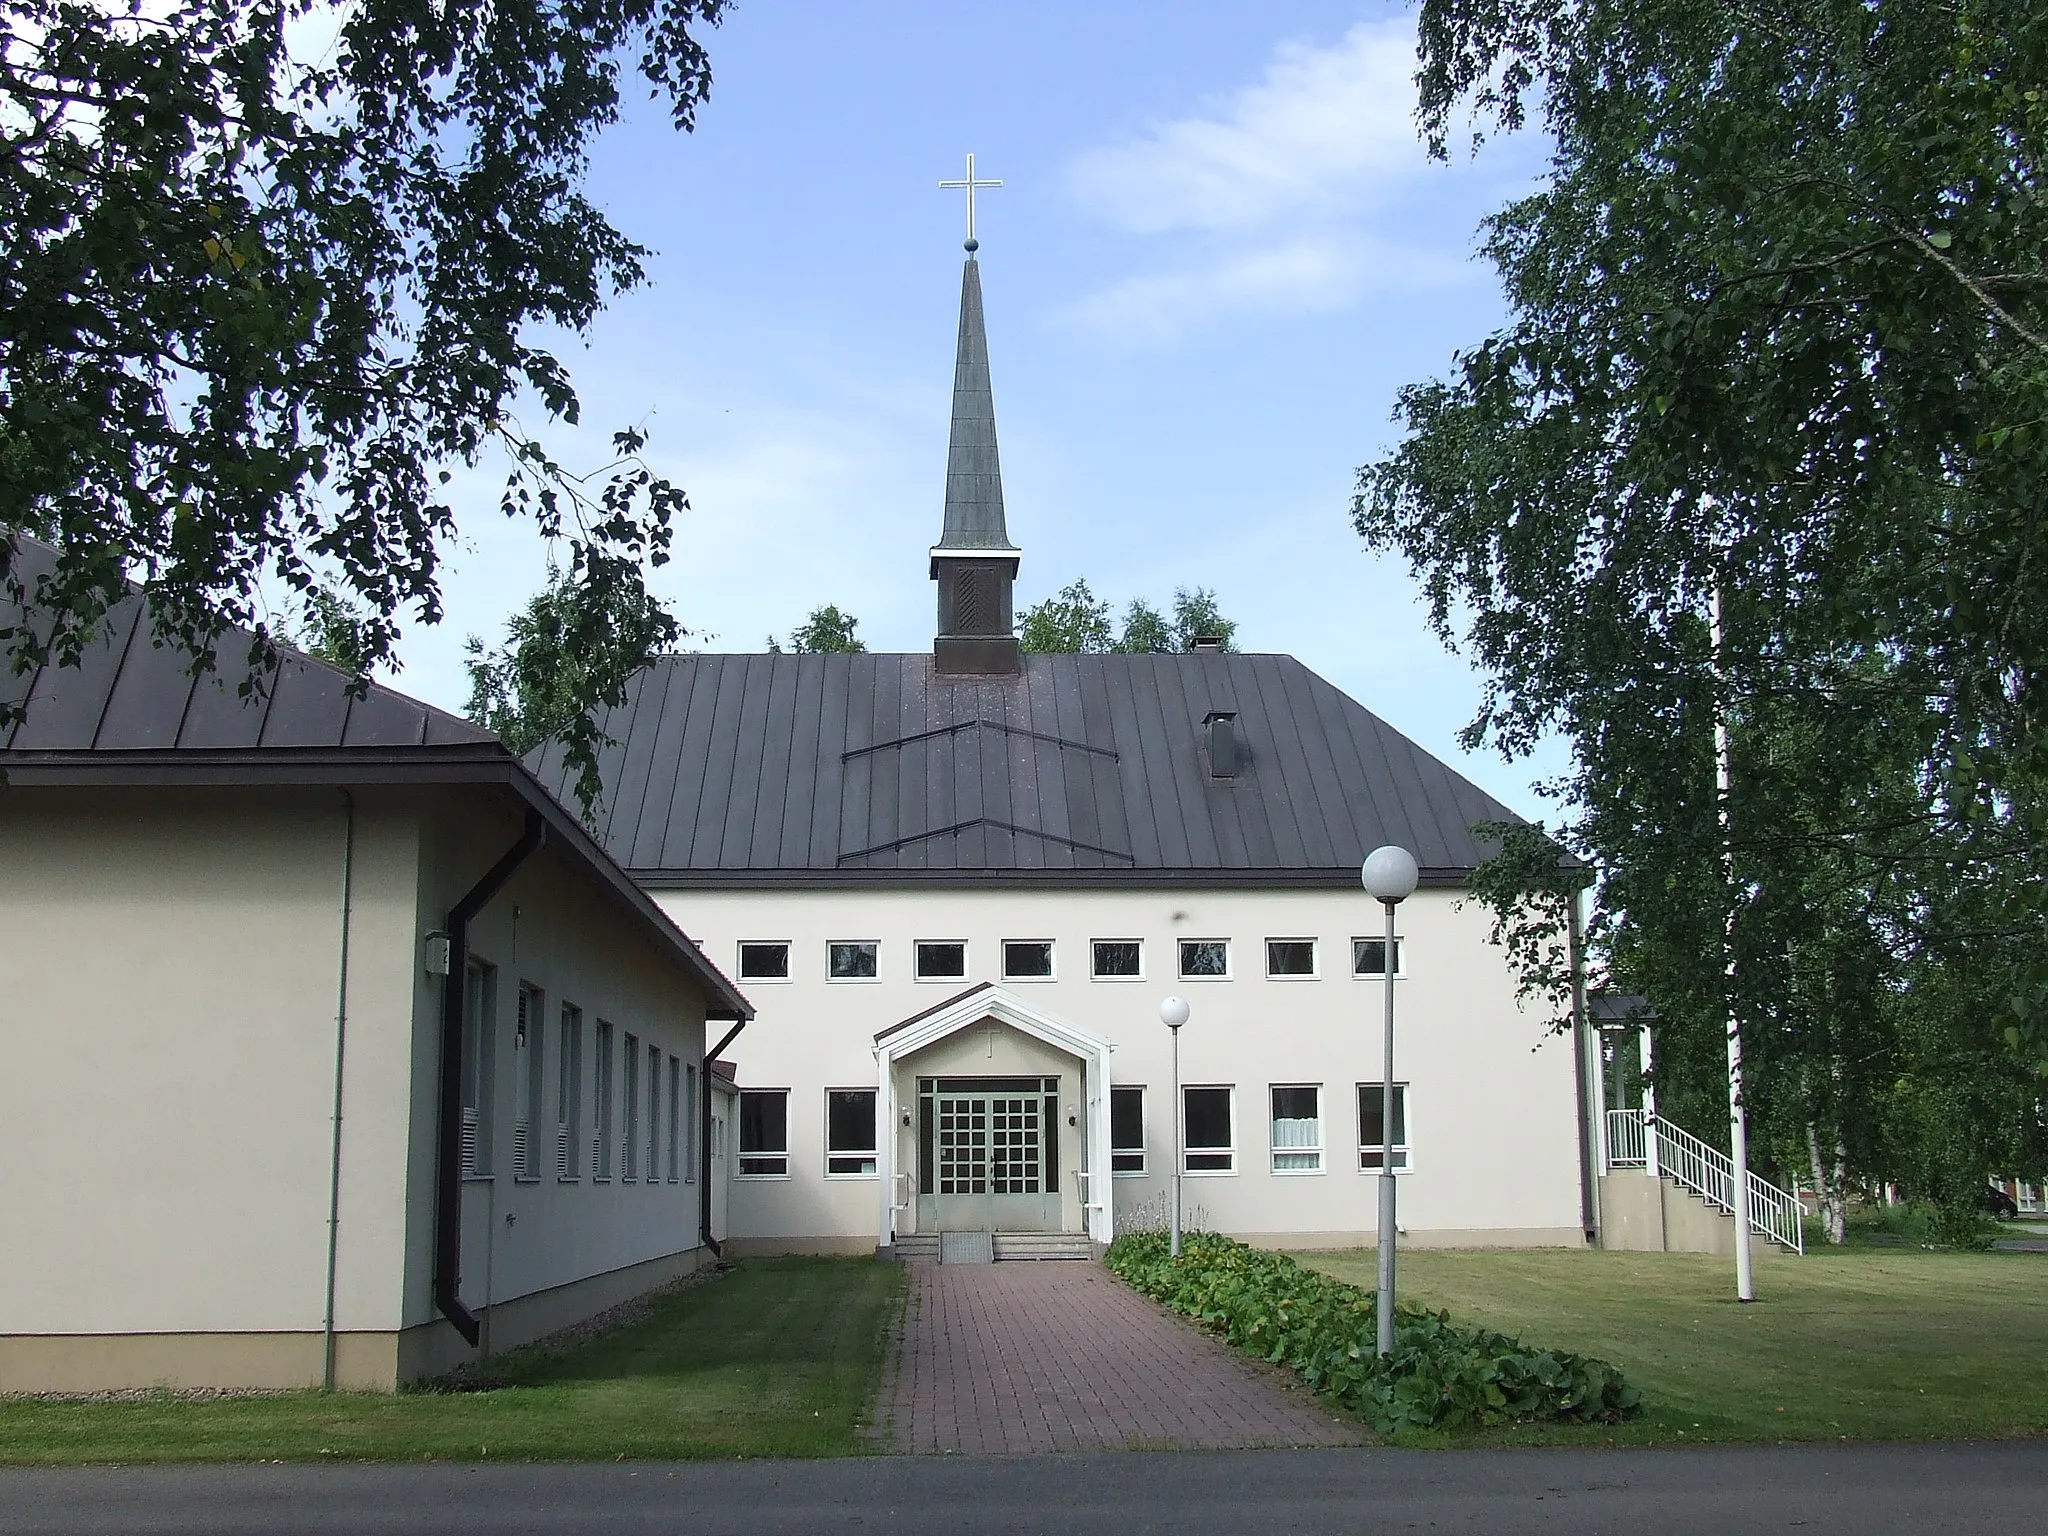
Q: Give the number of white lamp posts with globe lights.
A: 2